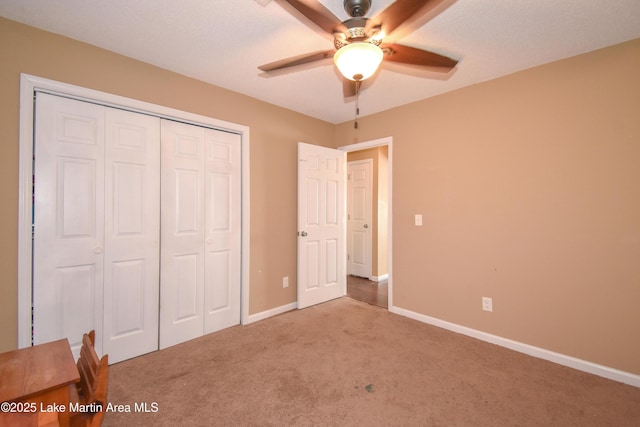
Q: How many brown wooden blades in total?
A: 5